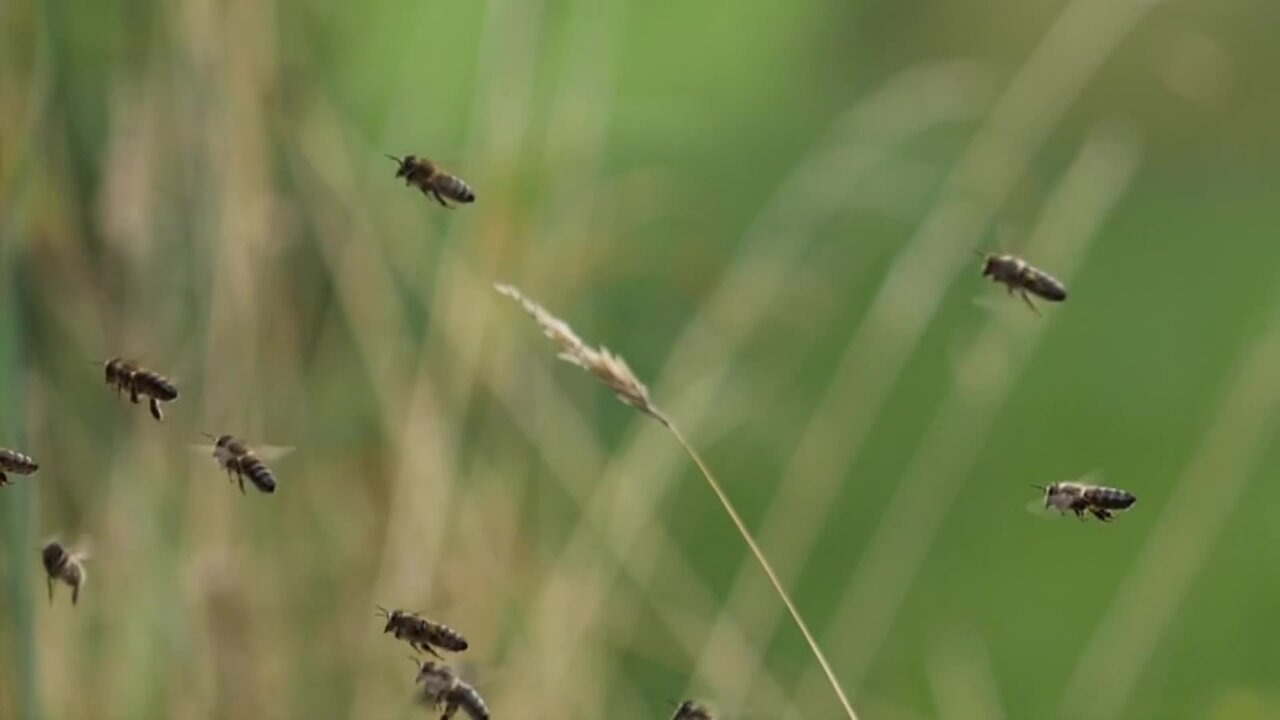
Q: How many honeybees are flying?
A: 10